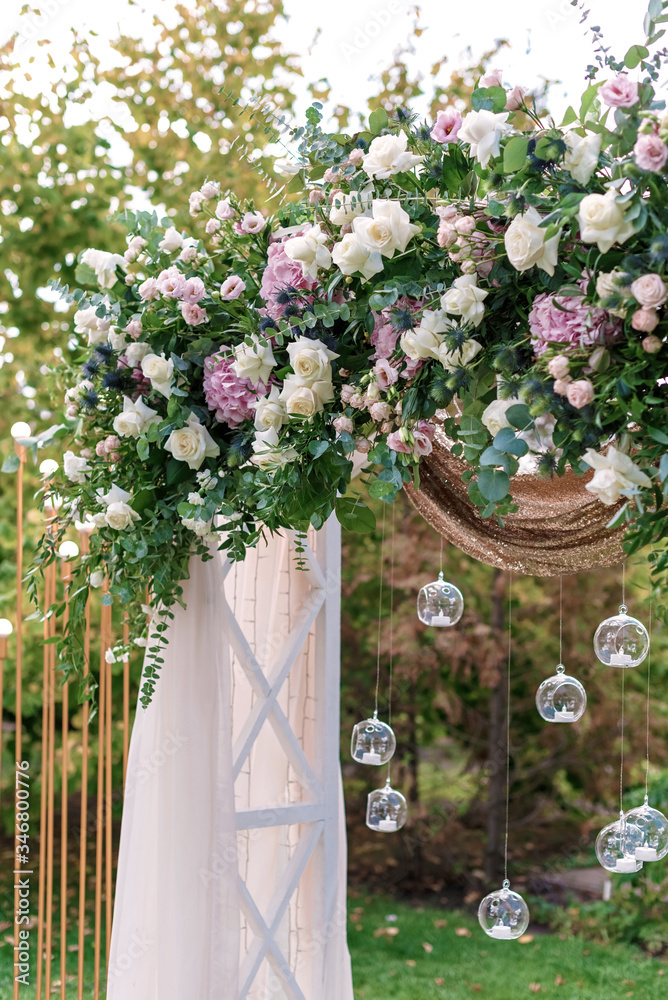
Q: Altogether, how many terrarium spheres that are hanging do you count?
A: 8